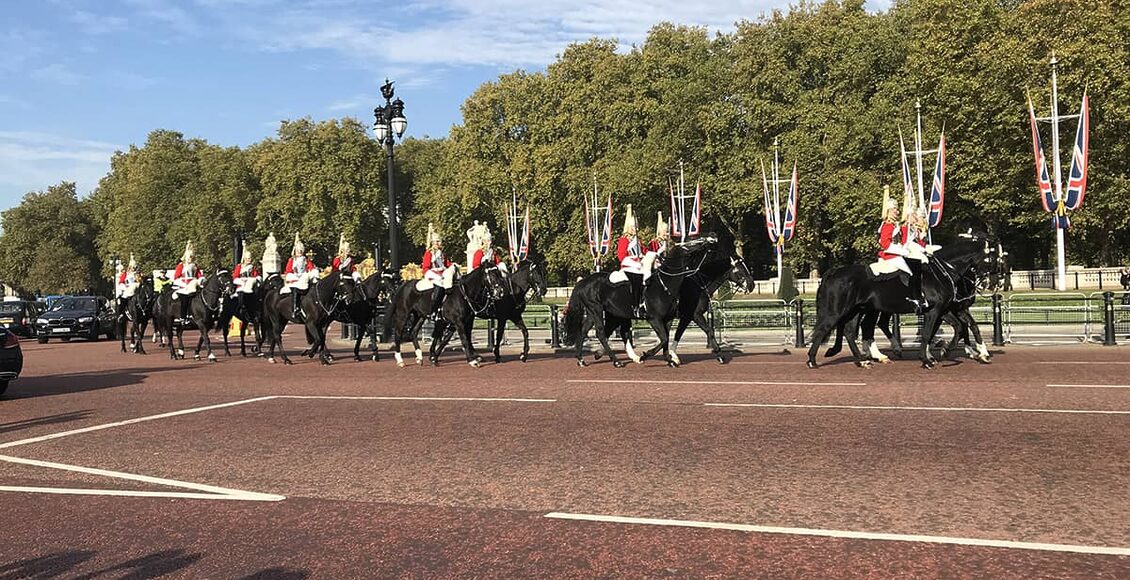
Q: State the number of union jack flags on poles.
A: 12